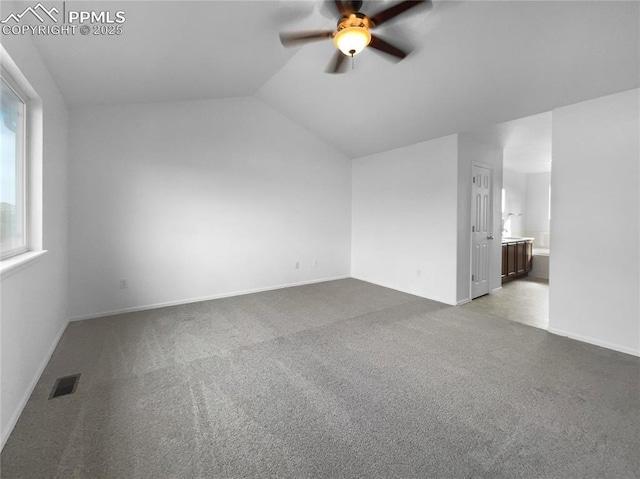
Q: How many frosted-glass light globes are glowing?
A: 1